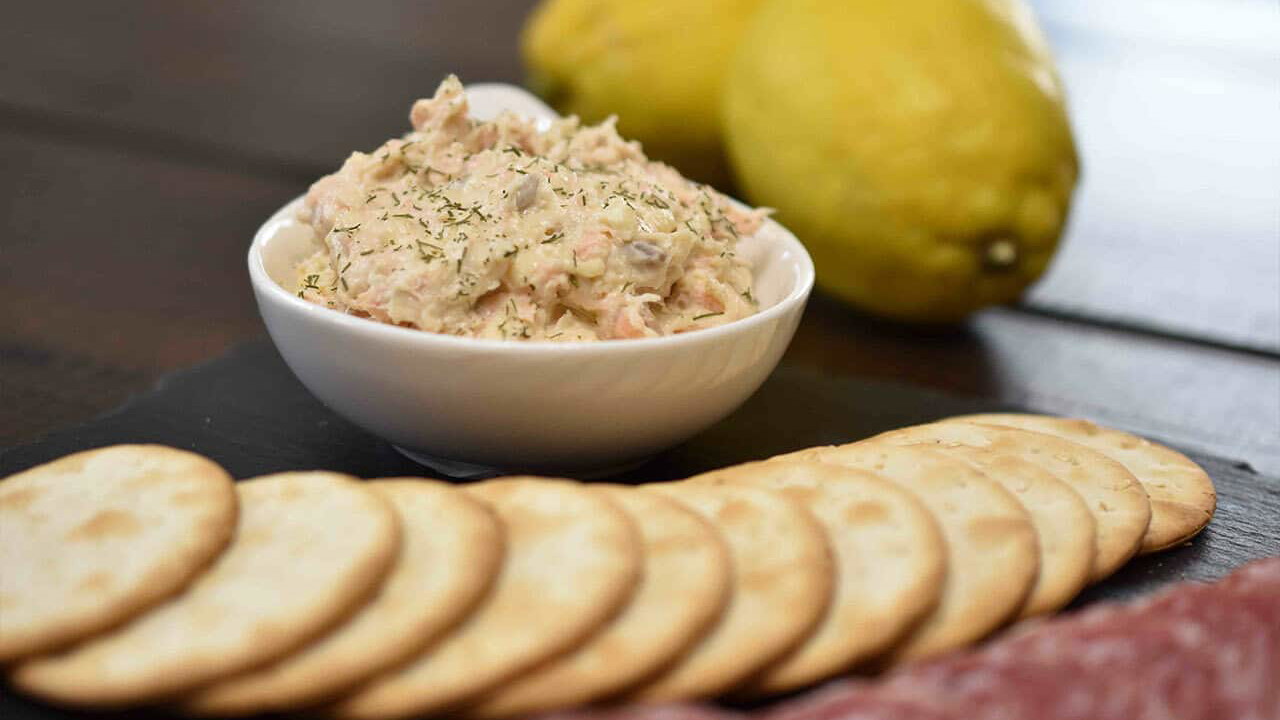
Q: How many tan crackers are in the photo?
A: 11